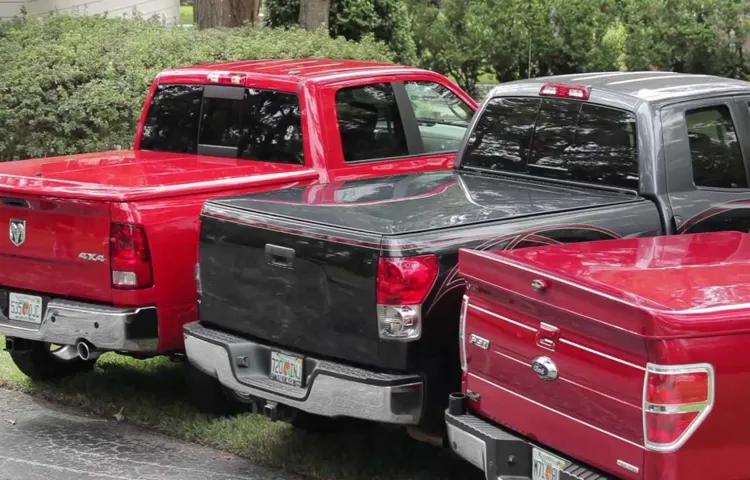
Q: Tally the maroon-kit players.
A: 0